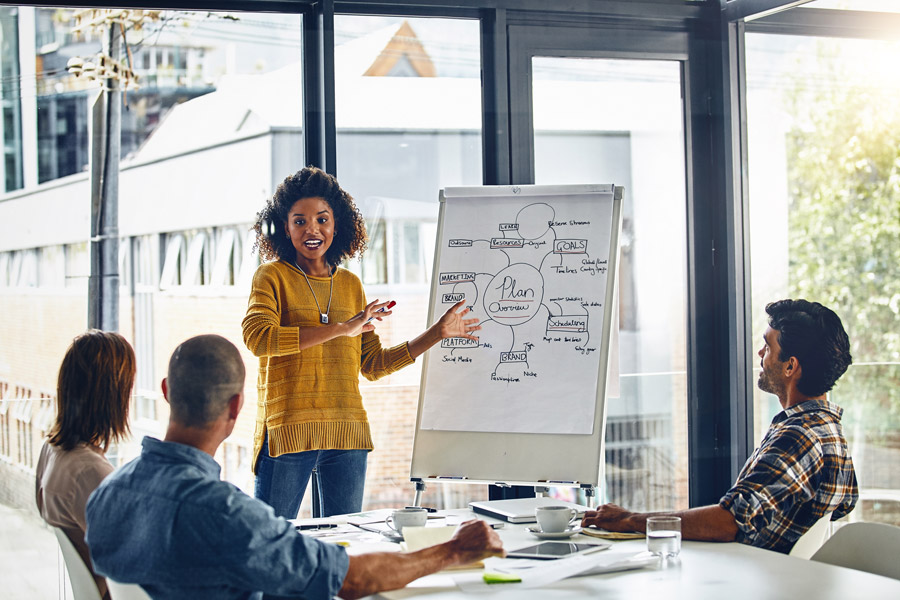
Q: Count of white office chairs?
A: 4